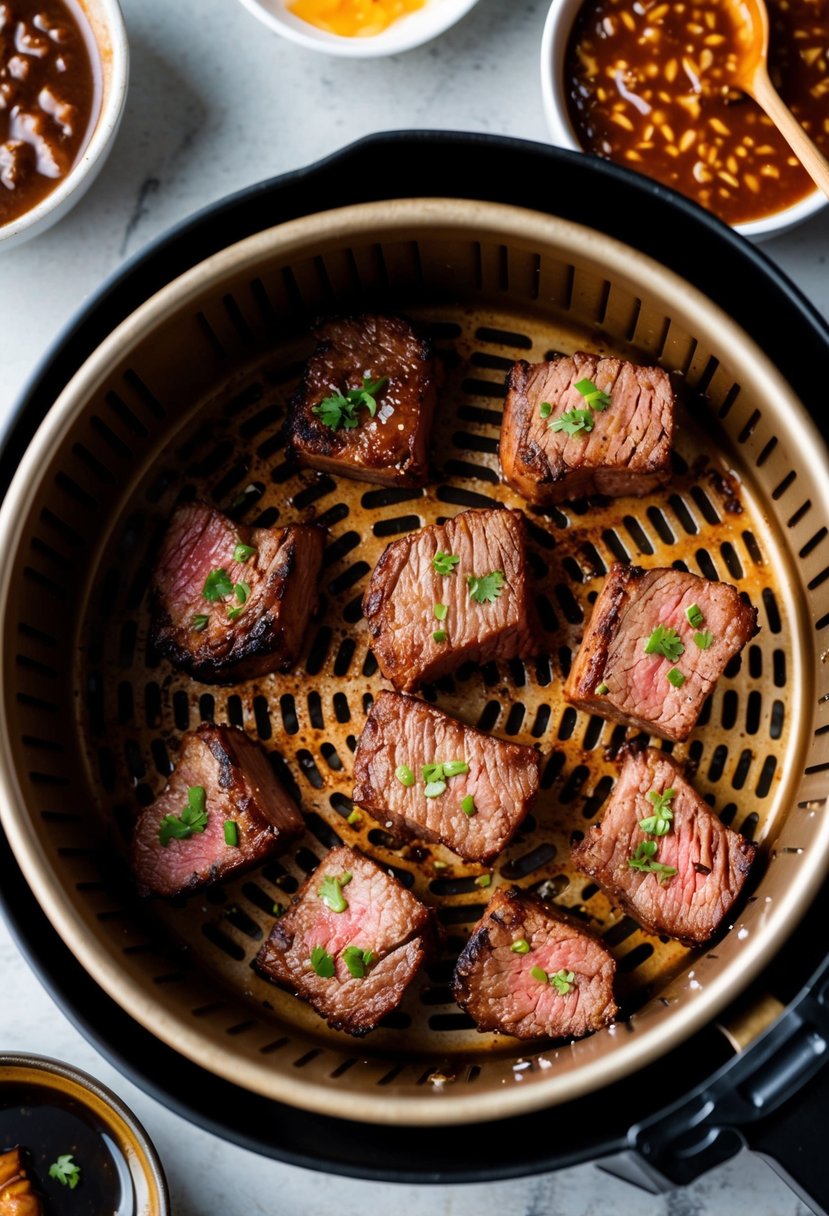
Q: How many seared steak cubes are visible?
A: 10